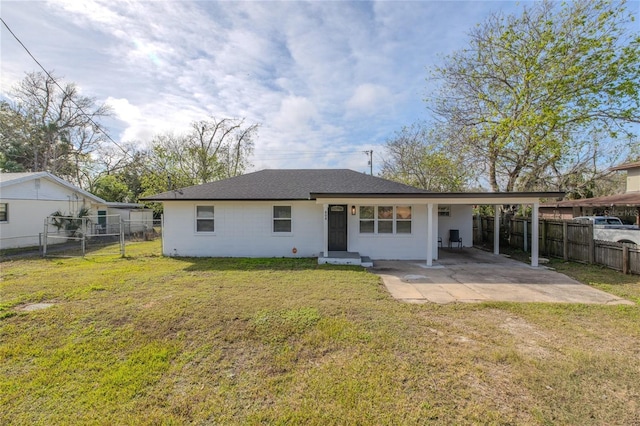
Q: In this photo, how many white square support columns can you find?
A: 4